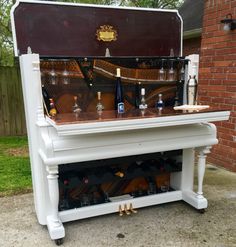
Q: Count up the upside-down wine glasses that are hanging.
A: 5